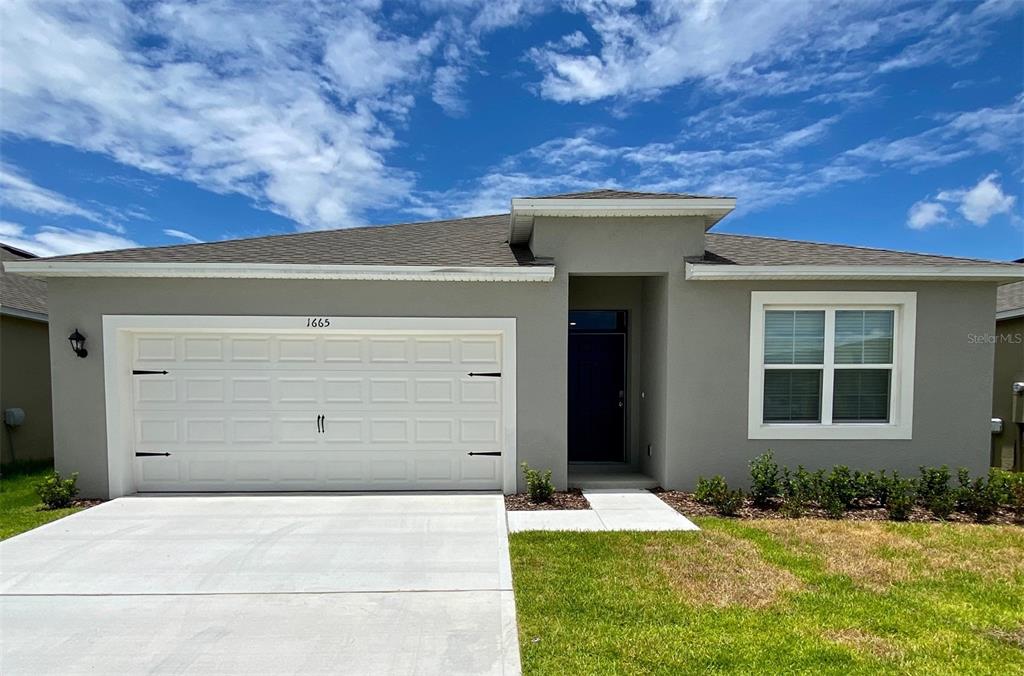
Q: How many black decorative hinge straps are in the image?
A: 4